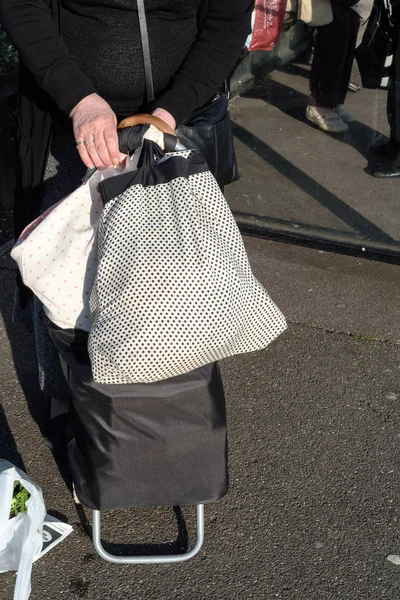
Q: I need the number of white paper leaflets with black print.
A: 1